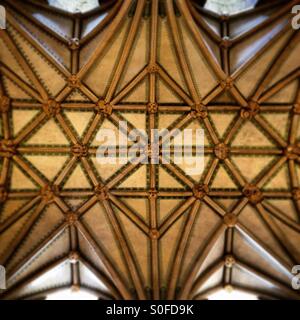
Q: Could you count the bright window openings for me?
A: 4